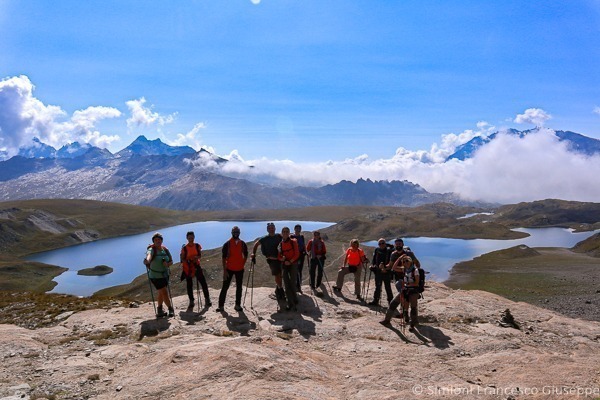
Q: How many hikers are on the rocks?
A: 11